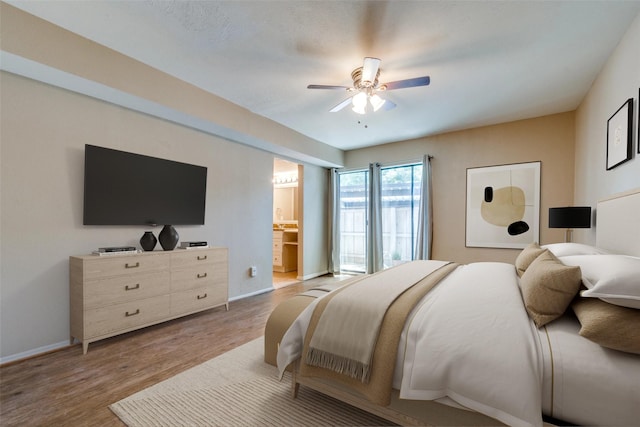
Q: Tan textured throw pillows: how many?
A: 3